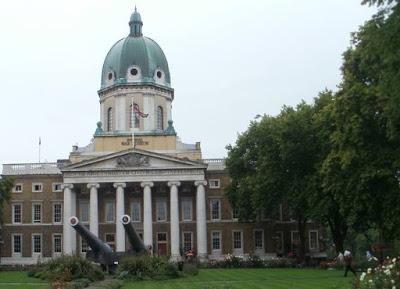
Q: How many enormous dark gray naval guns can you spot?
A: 2